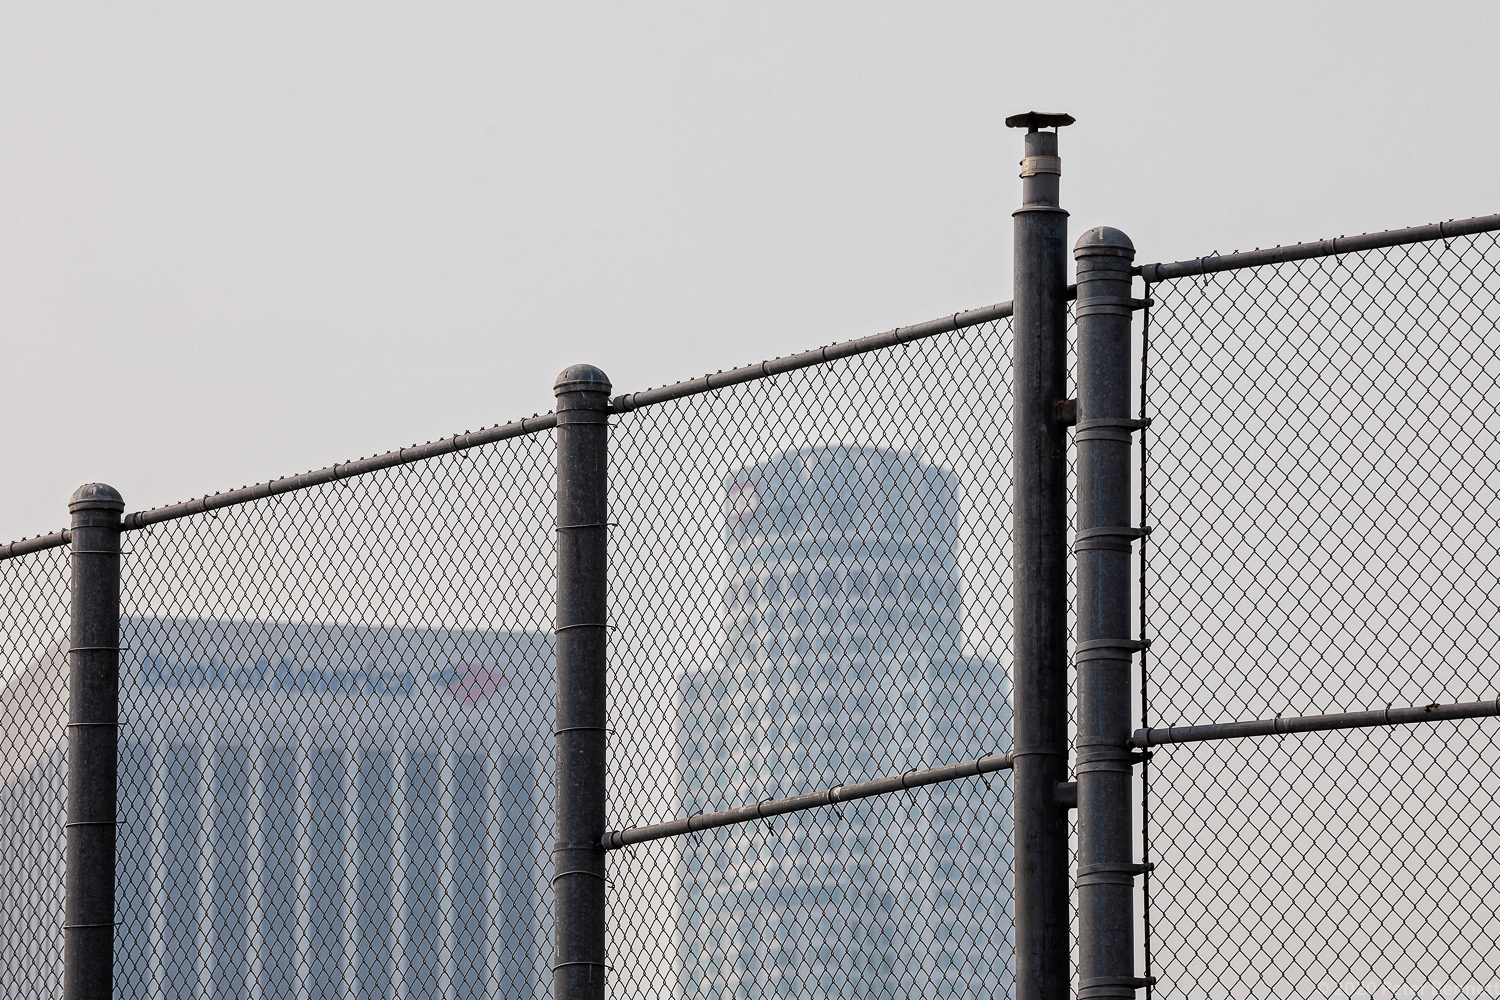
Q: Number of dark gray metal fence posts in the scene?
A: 4